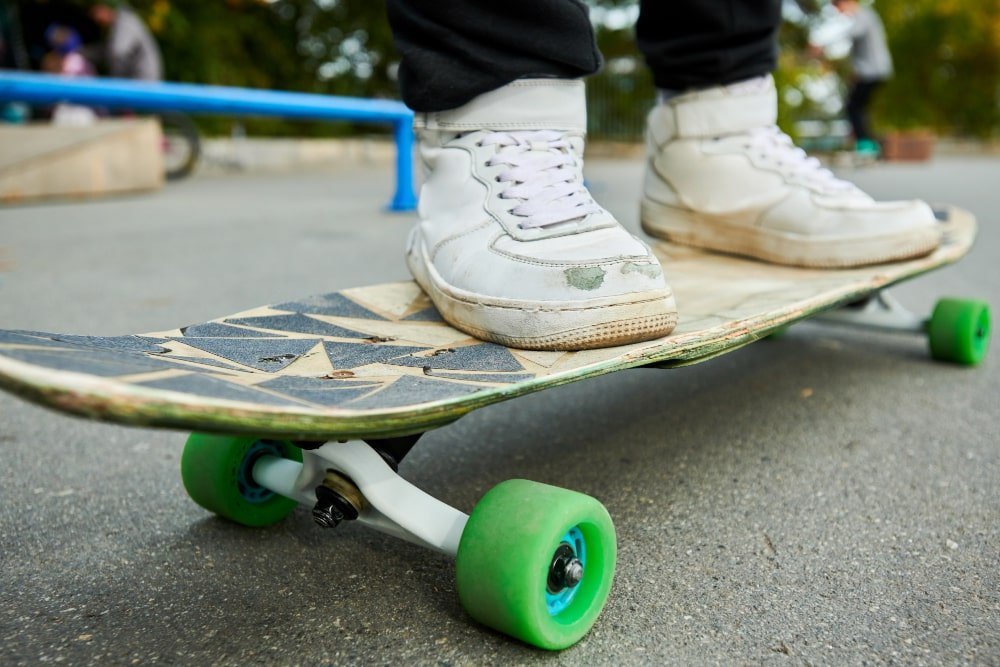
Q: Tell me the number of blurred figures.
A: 3